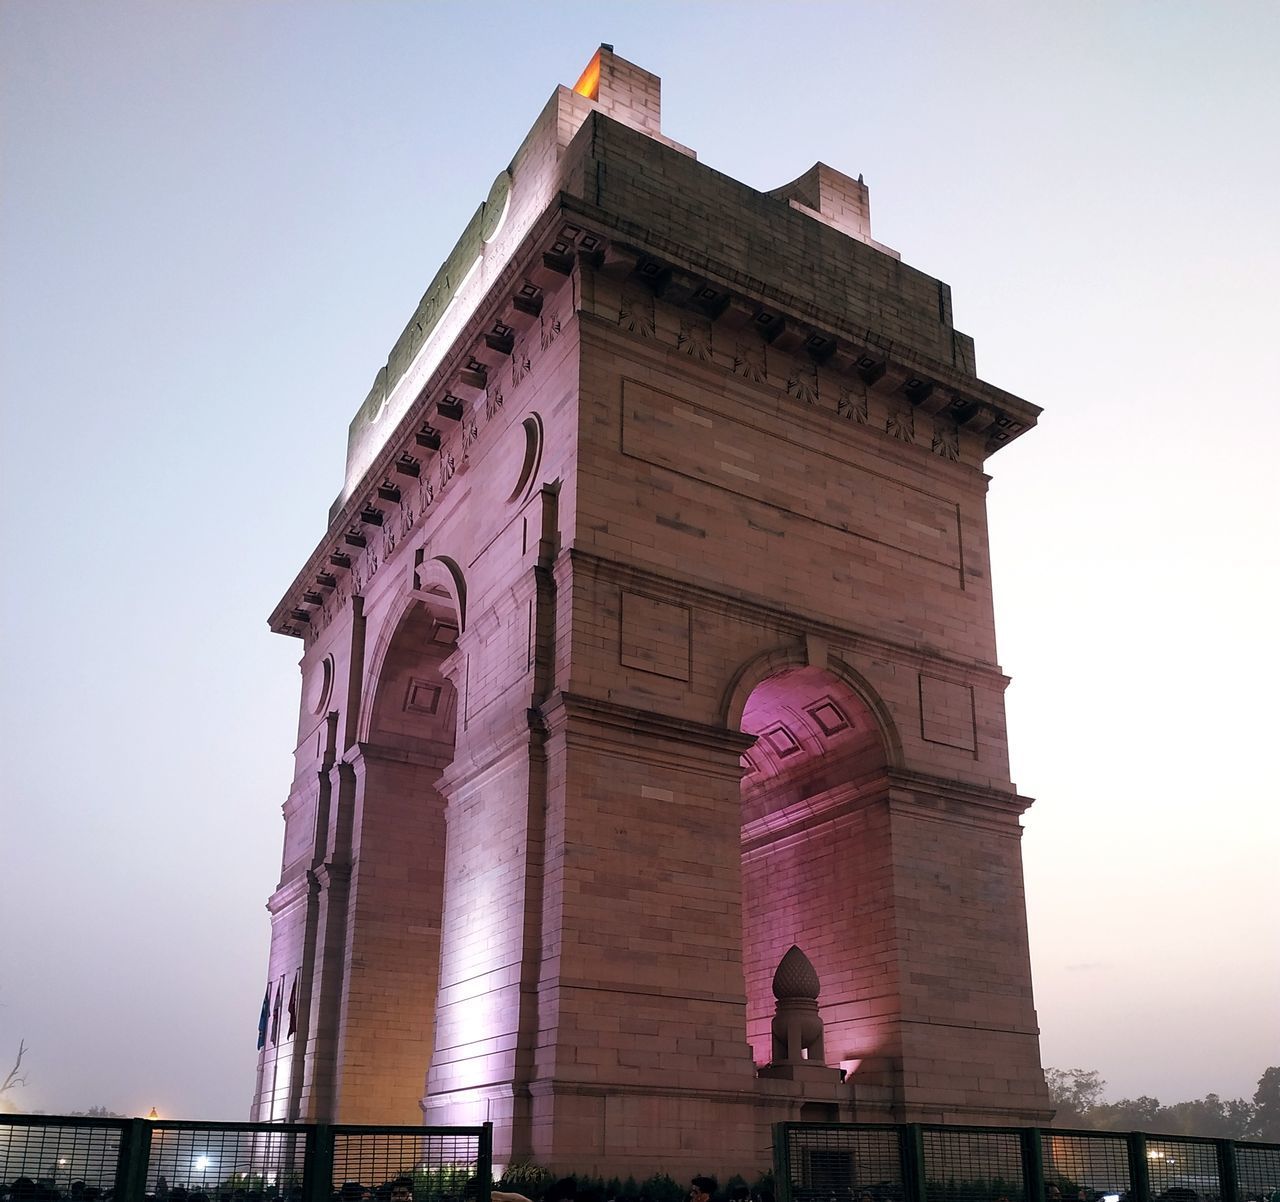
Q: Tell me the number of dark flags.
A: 3